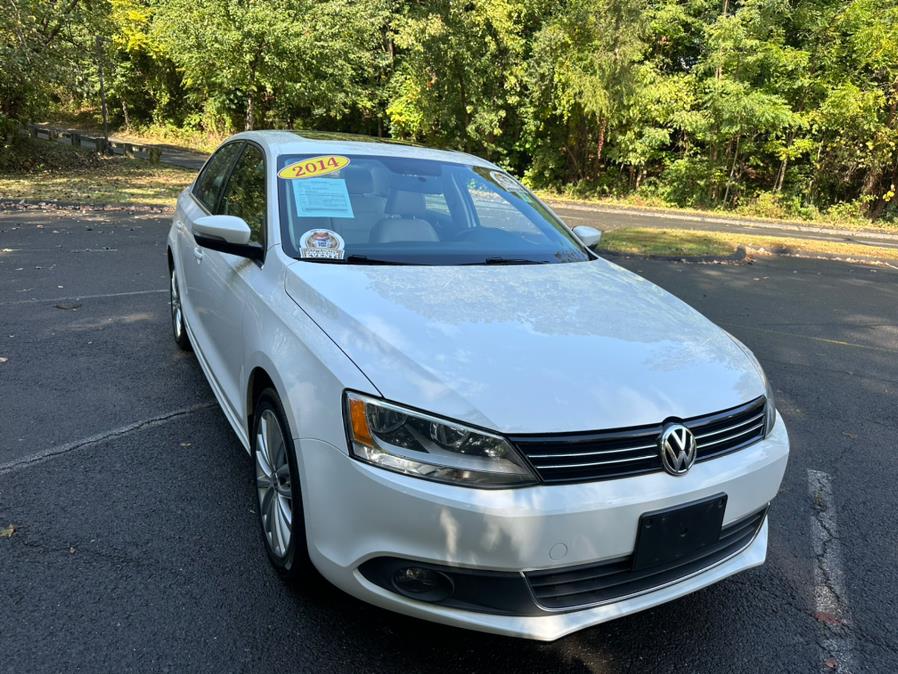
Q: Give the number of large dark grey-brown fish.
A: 0